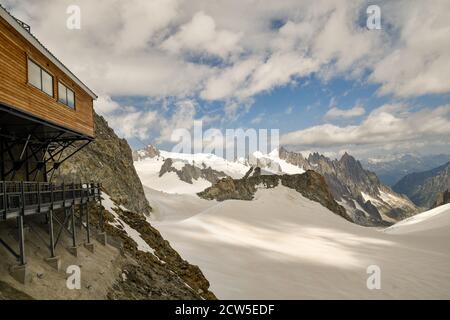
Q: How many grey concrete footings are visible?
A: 5